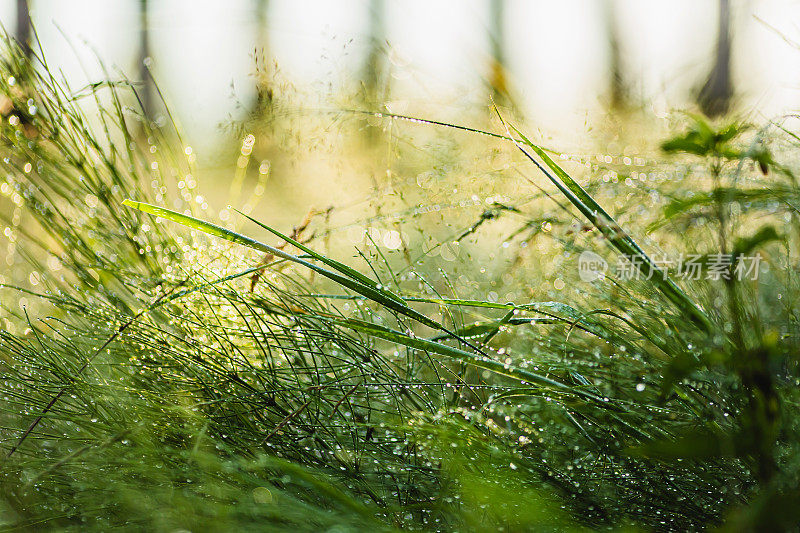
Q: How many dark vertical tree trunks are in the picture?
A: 7